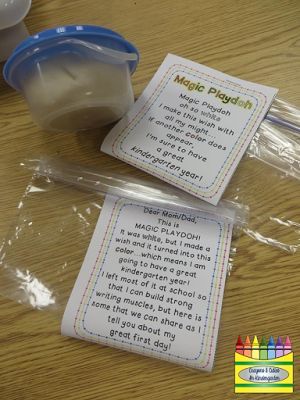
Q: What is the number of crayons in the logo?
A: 7